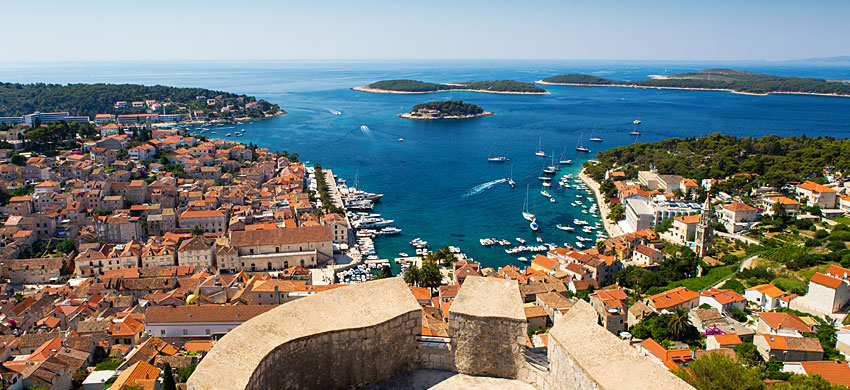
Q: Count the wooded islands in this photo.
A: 3